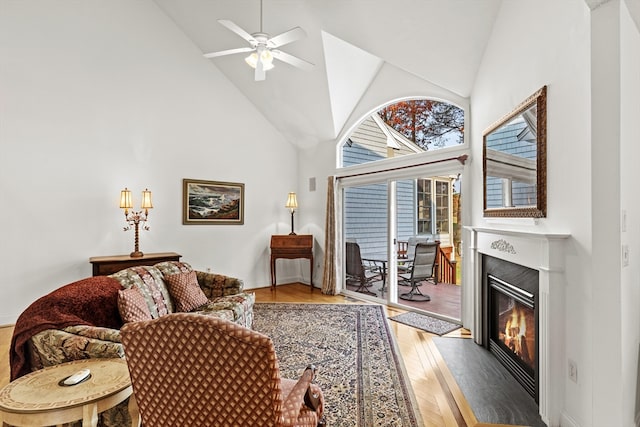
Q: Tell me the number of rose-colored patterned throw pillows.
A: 2